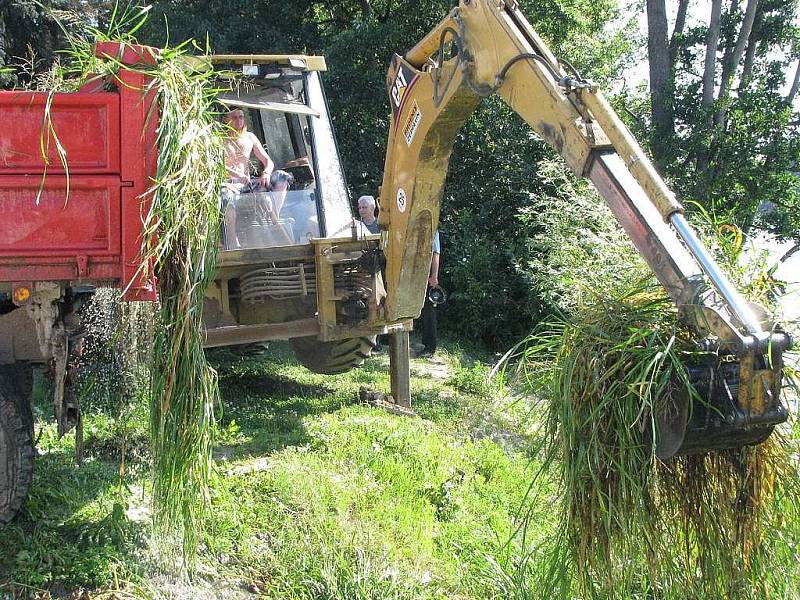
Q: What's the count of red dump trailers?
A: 1